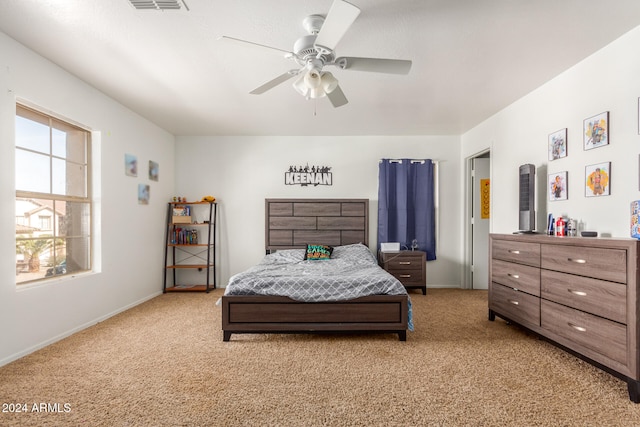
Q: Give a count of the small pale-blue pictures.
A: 3